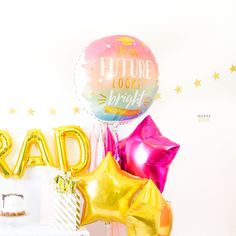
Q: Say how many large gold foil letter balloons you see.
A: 3